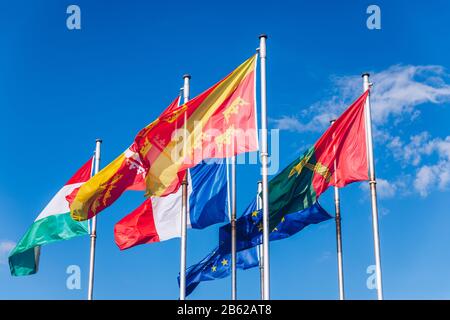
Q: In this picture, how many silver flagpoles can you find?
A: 7